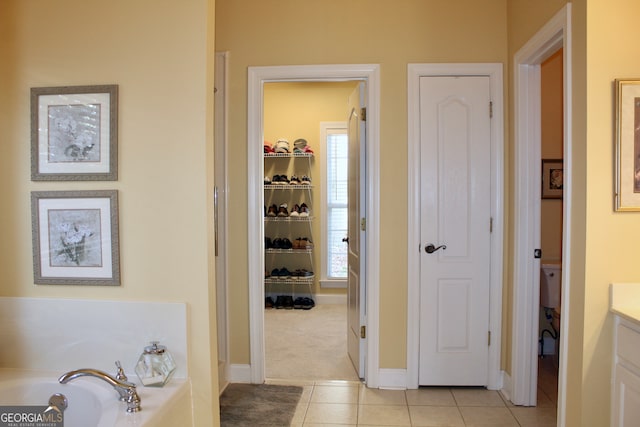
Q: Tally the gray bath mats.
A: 1